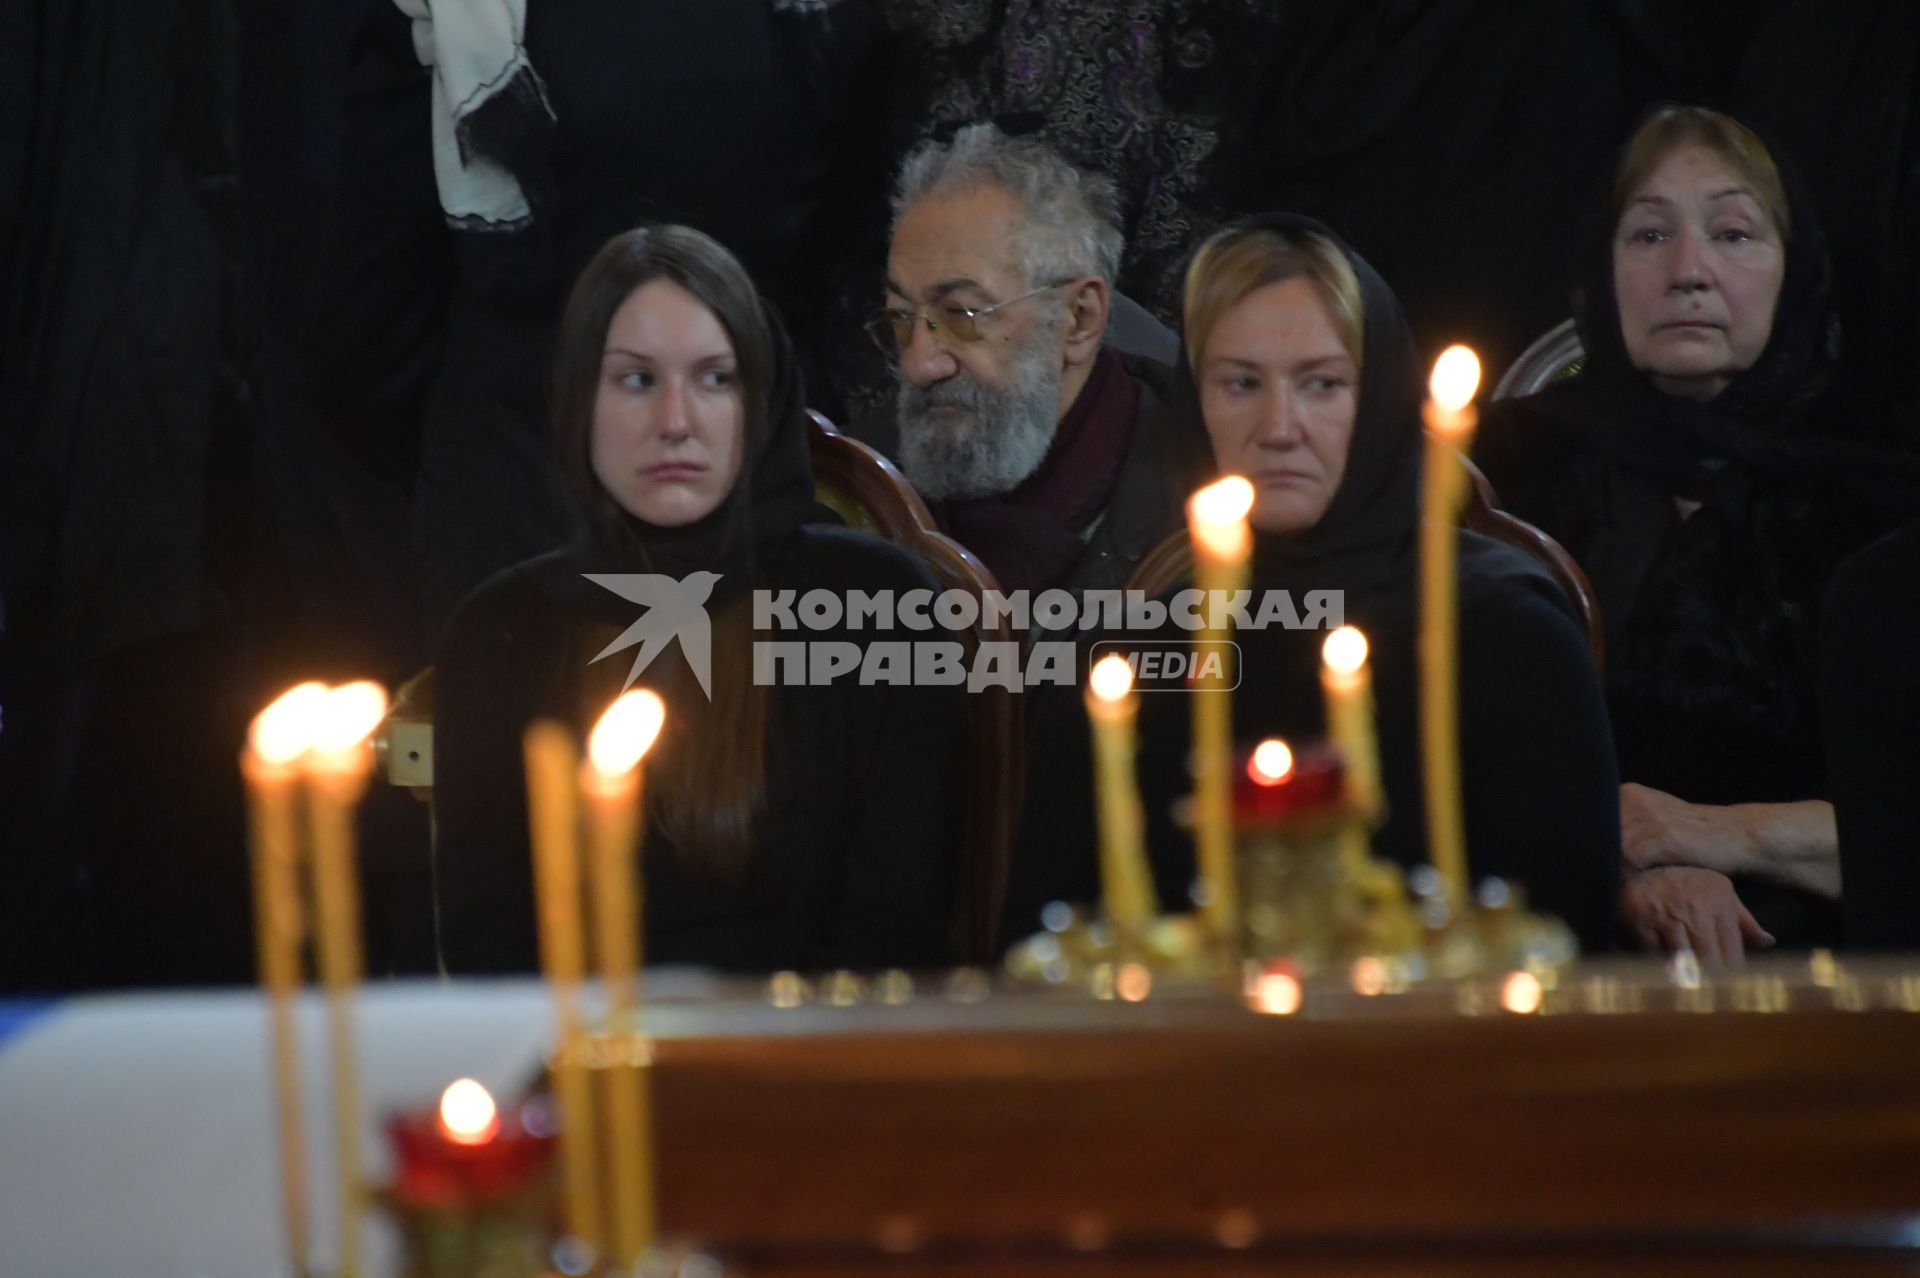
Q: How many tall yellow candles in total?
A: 8